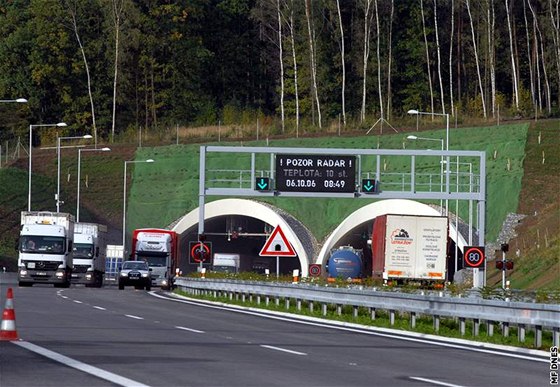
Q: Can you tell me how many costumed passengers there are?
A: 0